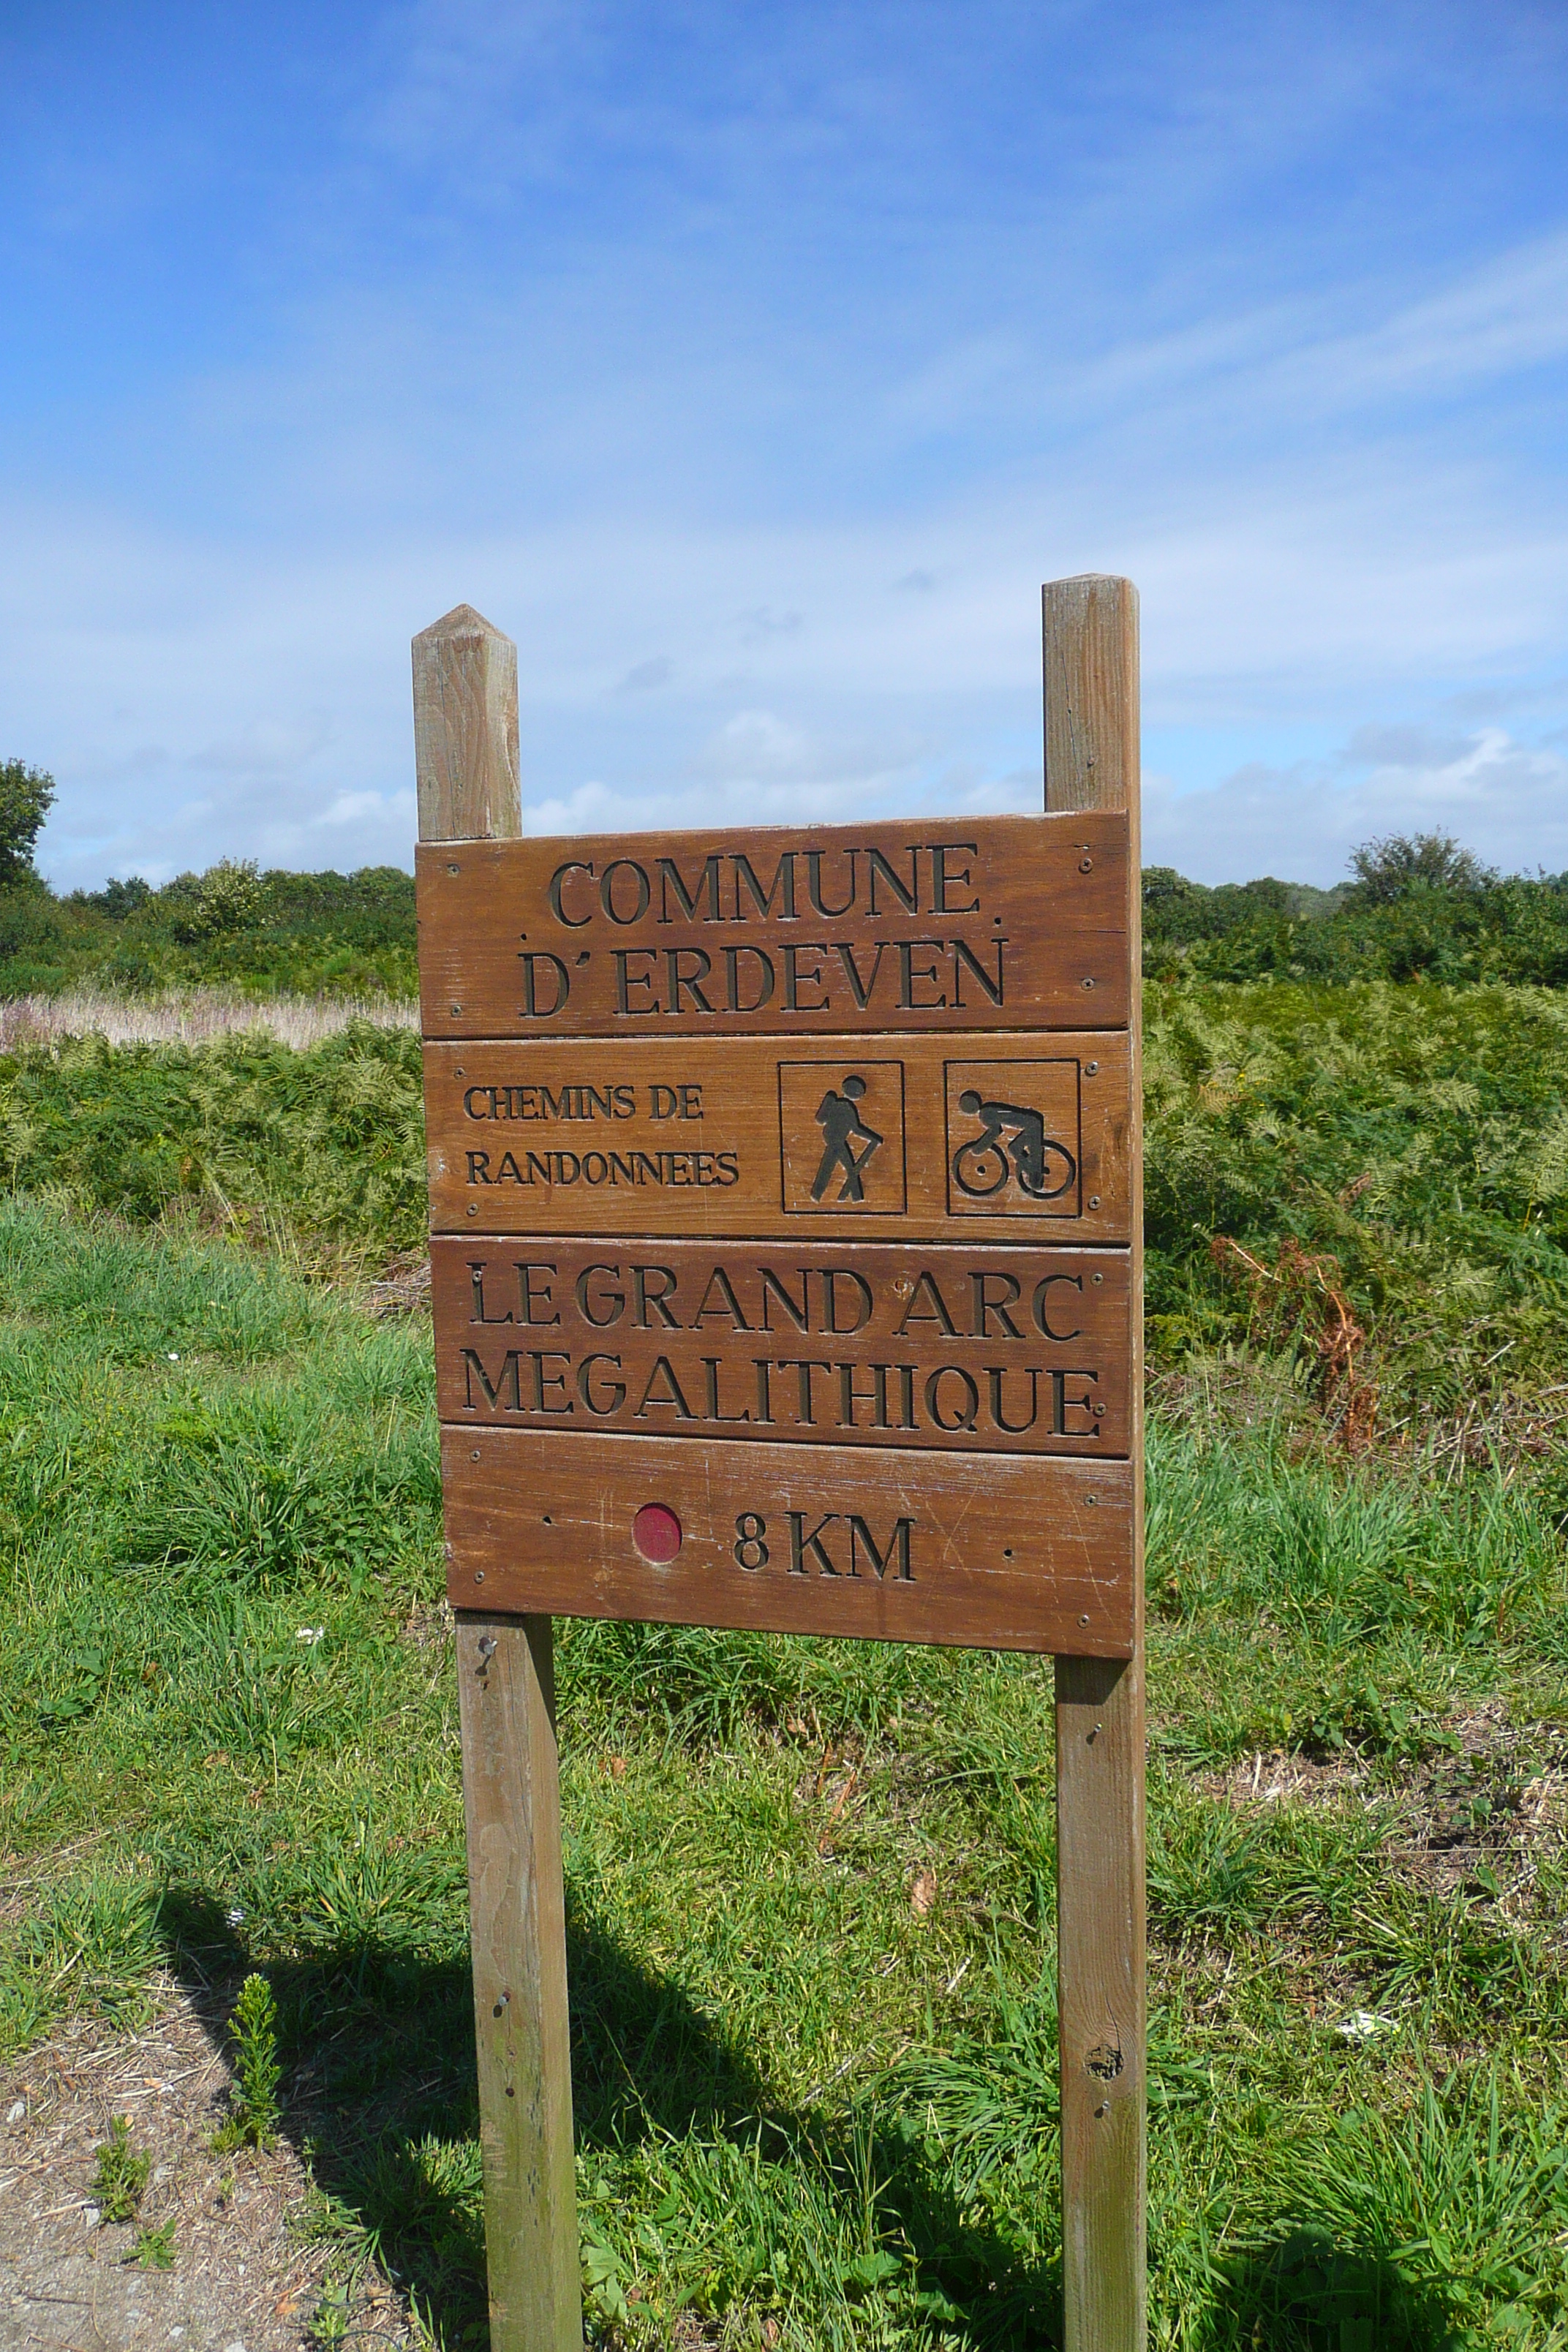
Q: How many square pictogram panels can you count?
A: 2